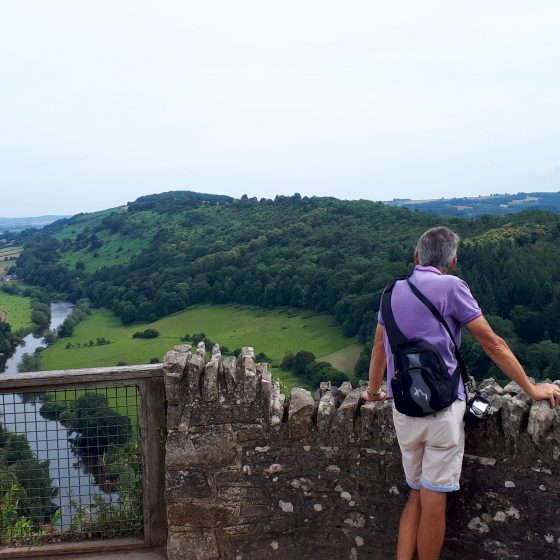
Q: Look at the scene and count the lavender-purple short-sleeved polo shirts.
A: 1